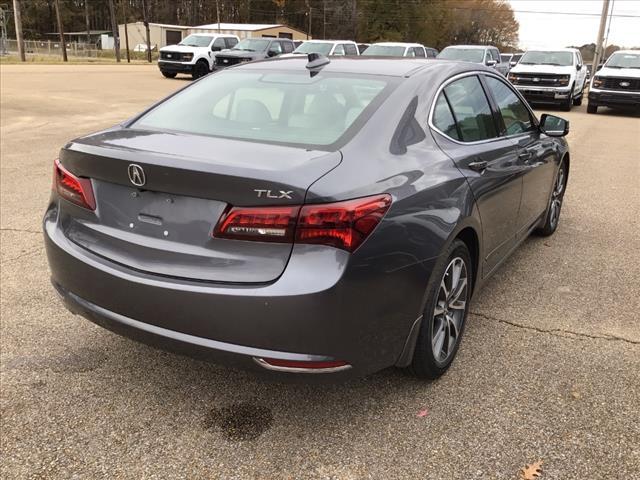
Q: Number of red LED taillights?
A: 2